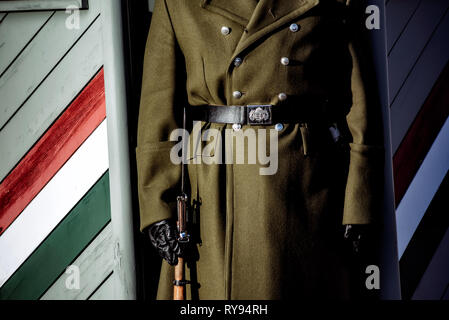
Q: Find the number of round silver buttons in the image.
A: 8